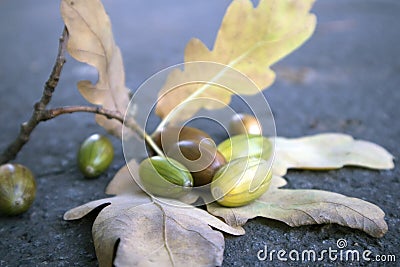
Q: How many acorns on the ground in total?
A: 8